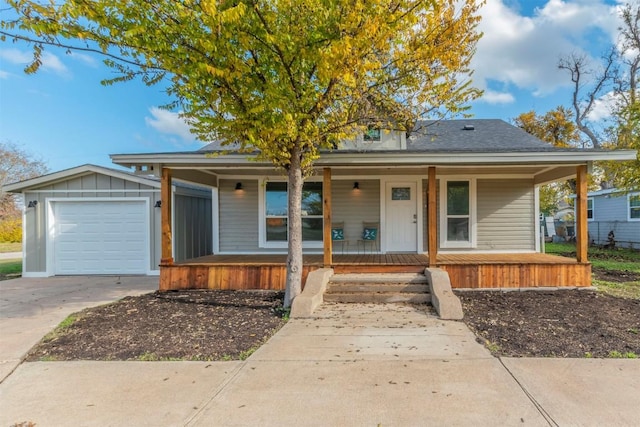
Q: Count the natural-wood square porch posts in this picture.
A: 4